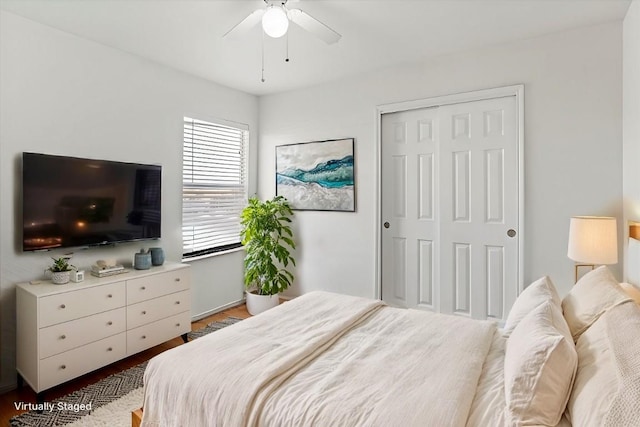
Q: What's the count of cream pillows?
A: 4